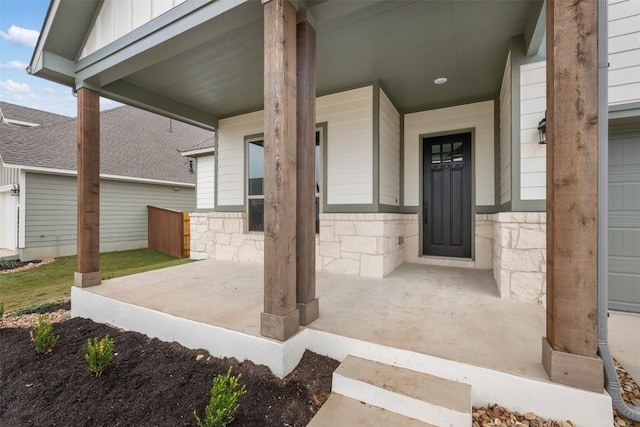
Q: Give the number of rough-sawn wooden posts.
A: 4